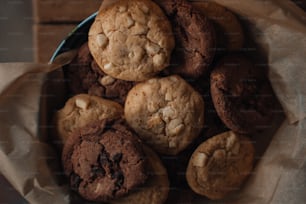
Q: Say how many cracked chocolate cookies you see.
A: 4